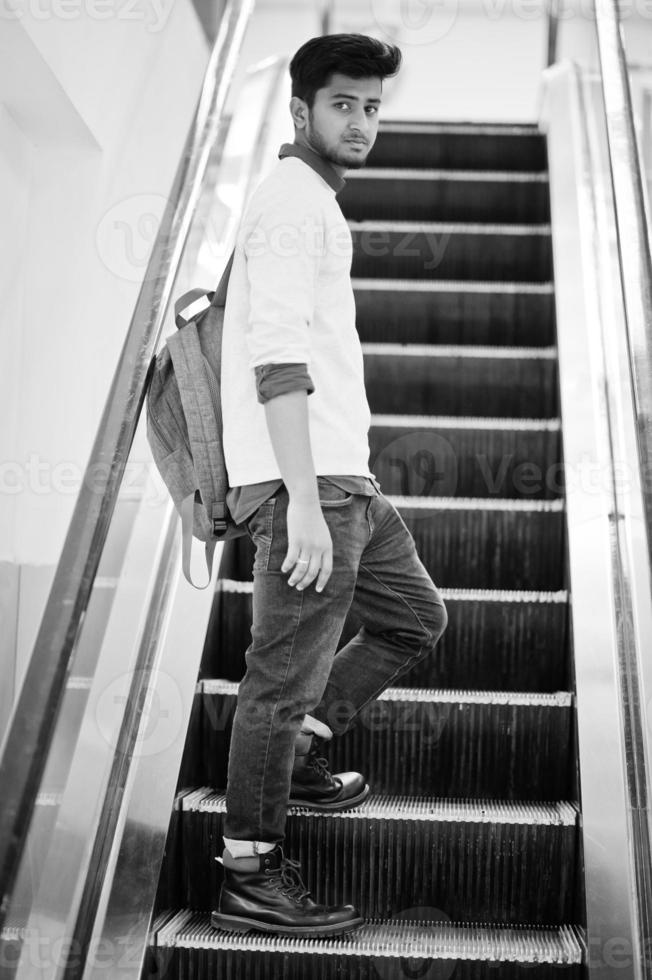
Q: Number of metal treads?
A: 11